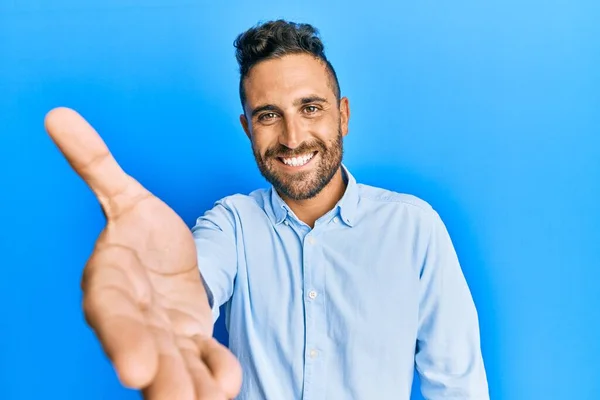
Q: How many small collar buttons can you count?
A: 2